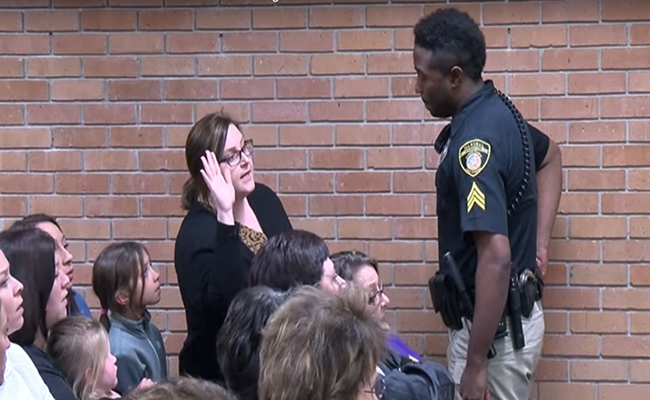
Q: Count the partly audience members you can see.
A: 11